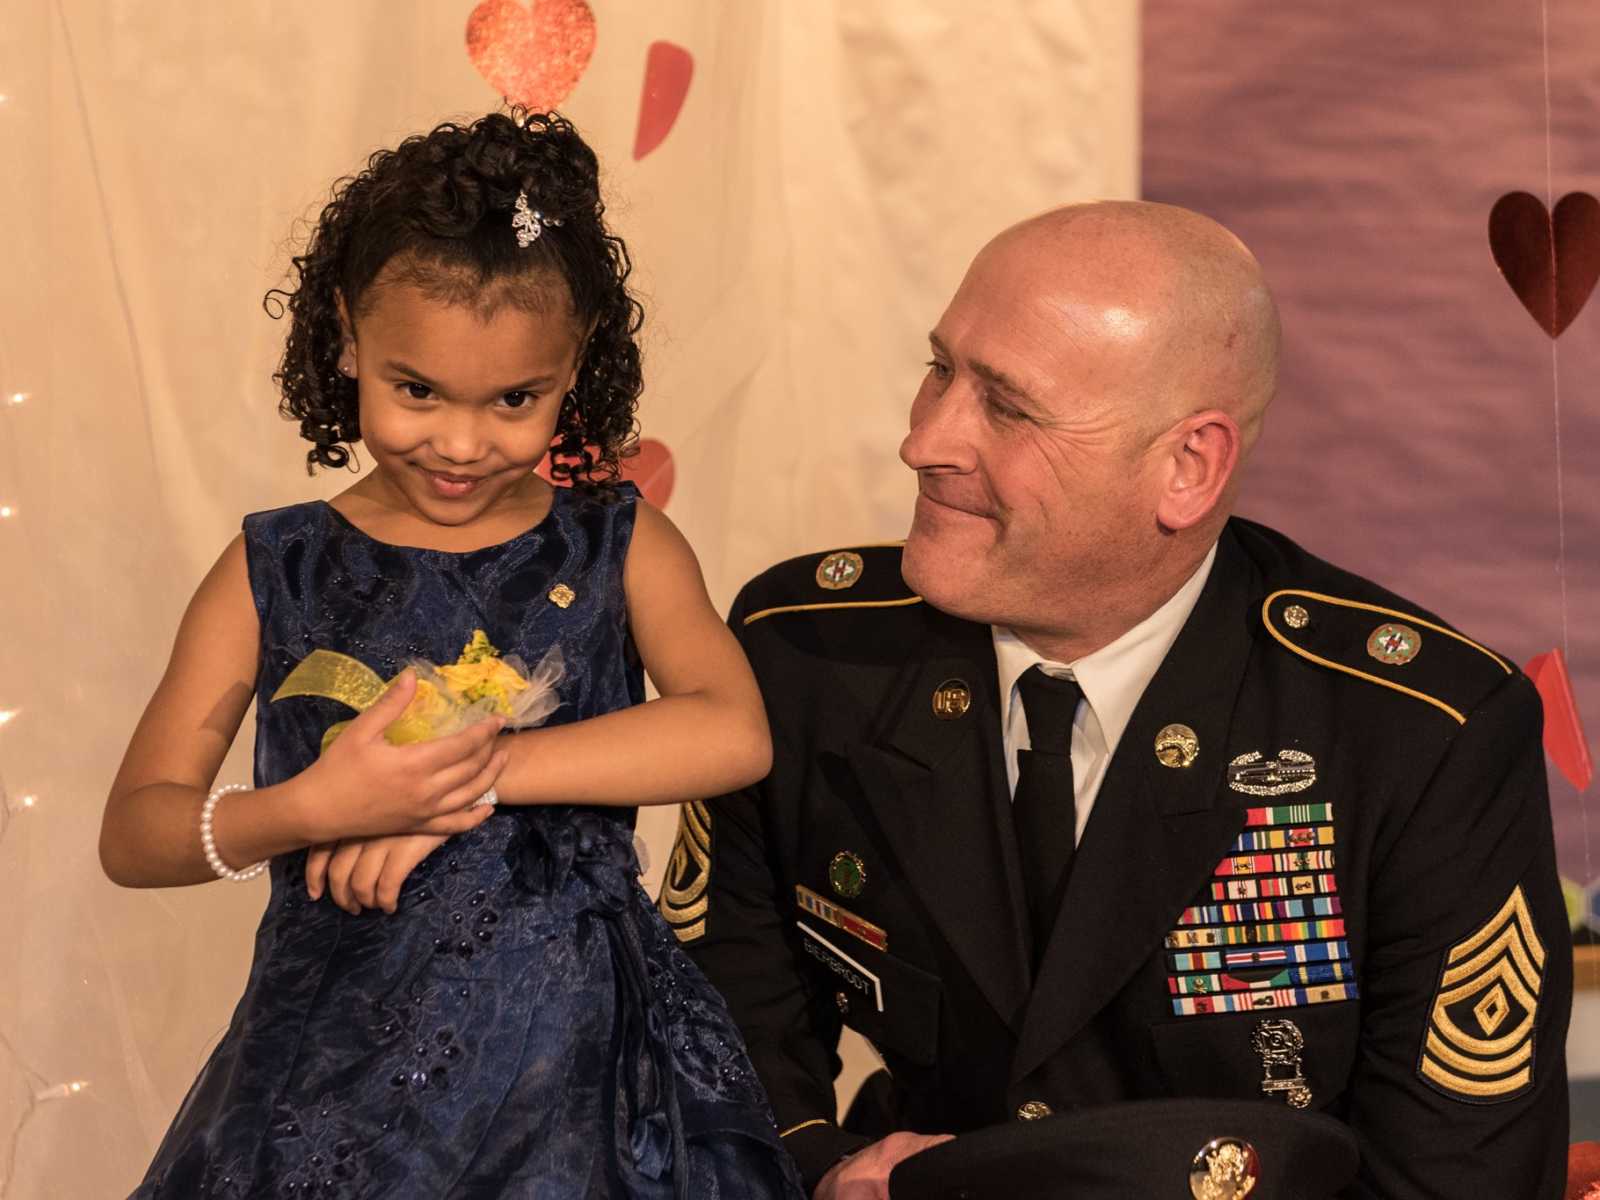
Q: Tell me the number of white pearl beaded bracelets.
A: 1